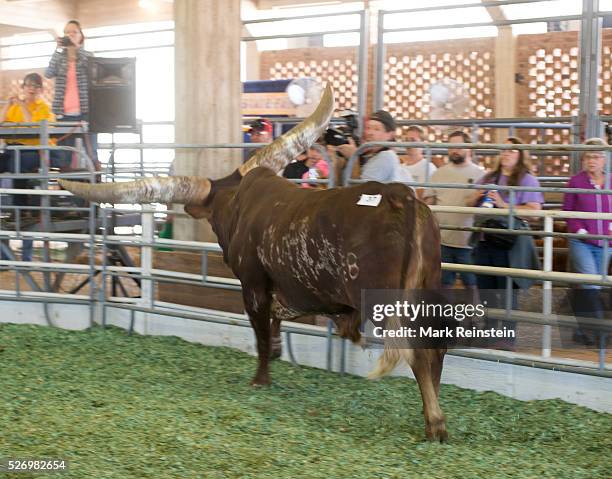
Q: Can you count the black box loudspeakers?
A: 1